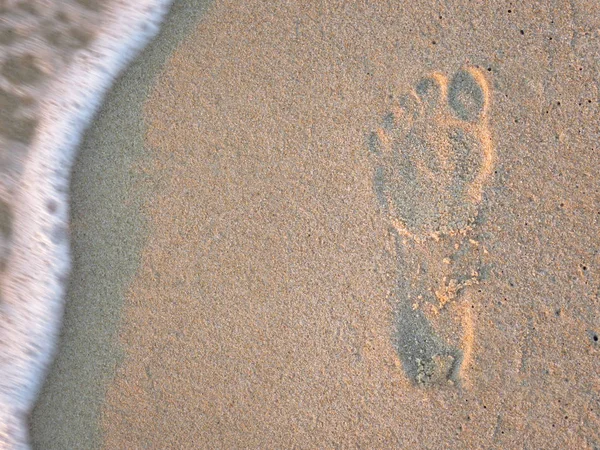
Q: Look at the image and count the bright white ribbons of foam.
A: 1